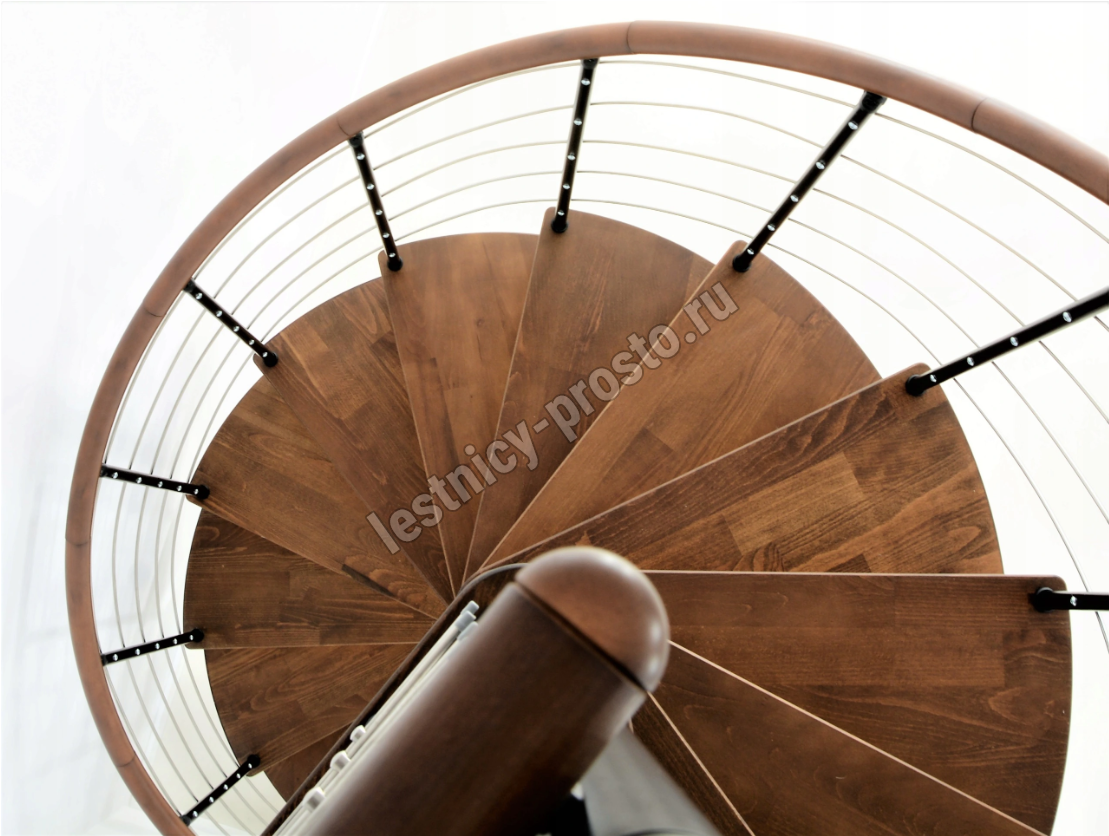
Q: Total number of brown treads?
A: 12